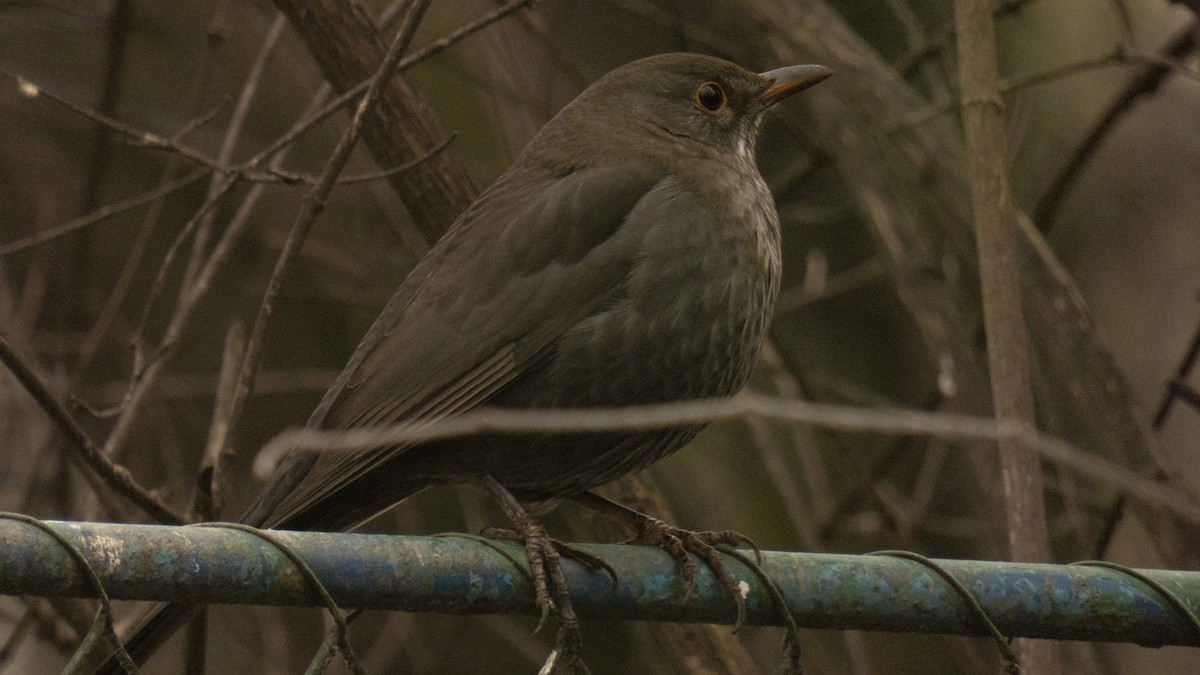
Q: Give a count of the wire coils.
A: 6